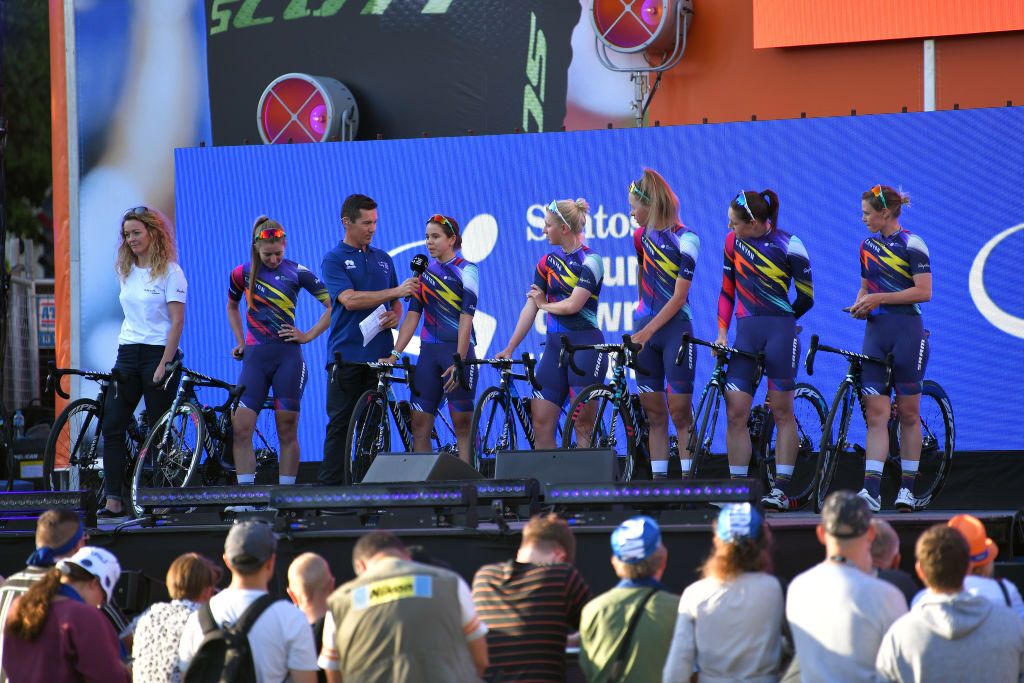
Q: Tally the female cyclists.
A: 6